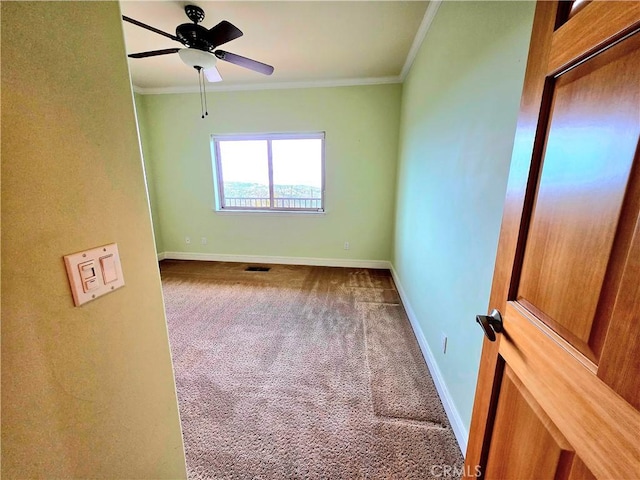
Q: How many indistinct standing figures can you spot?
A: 0